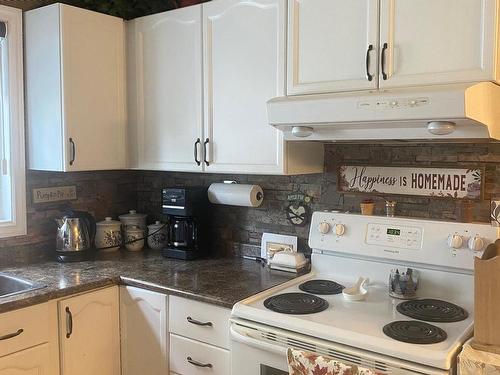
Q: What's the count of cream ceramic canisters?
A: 4